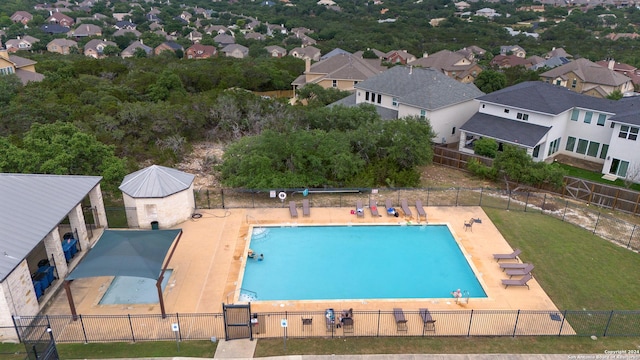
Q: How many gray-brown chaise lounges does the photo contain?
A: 15